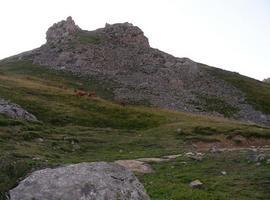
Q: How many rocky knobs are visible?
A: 2